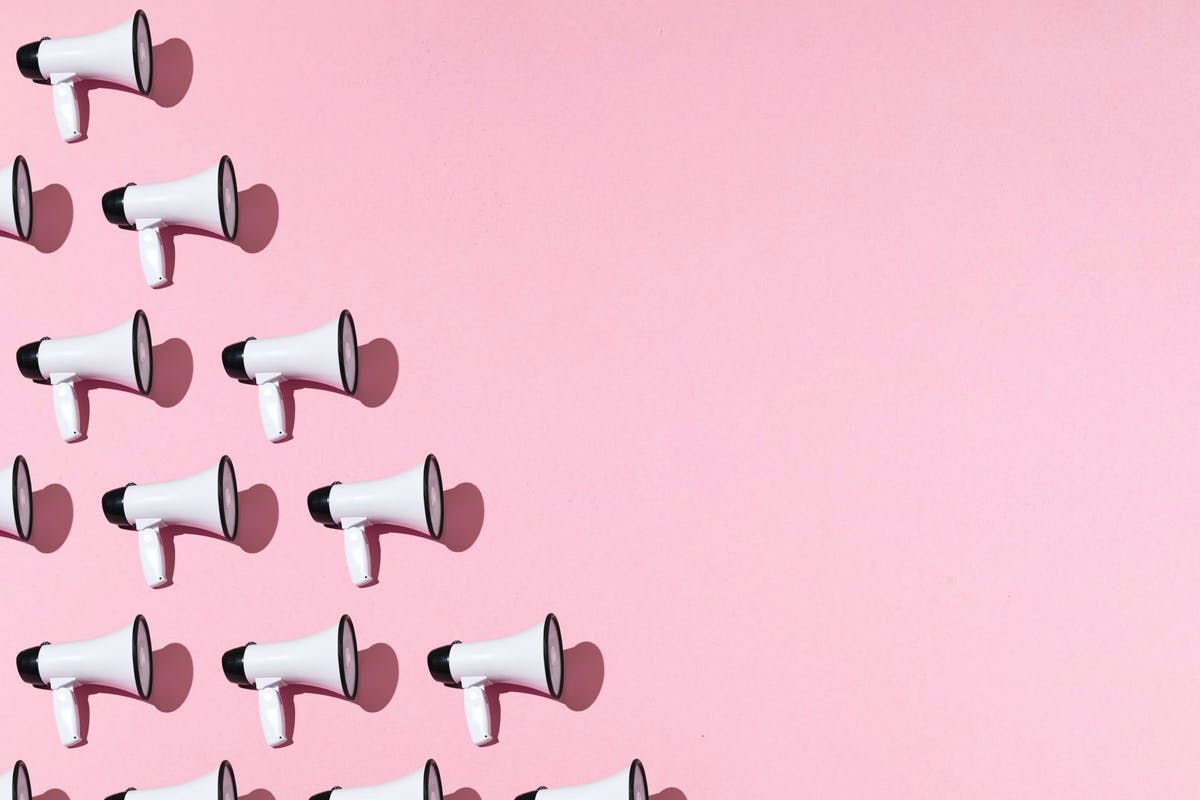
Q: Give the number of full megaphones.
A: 9